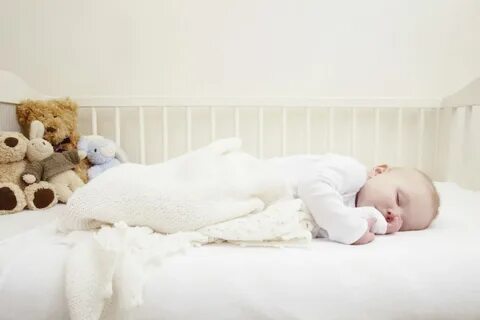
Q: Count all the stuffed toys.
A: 4